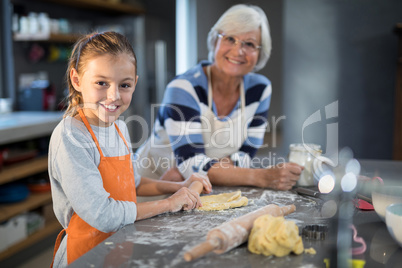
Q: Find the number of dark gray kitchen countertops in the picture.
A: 1